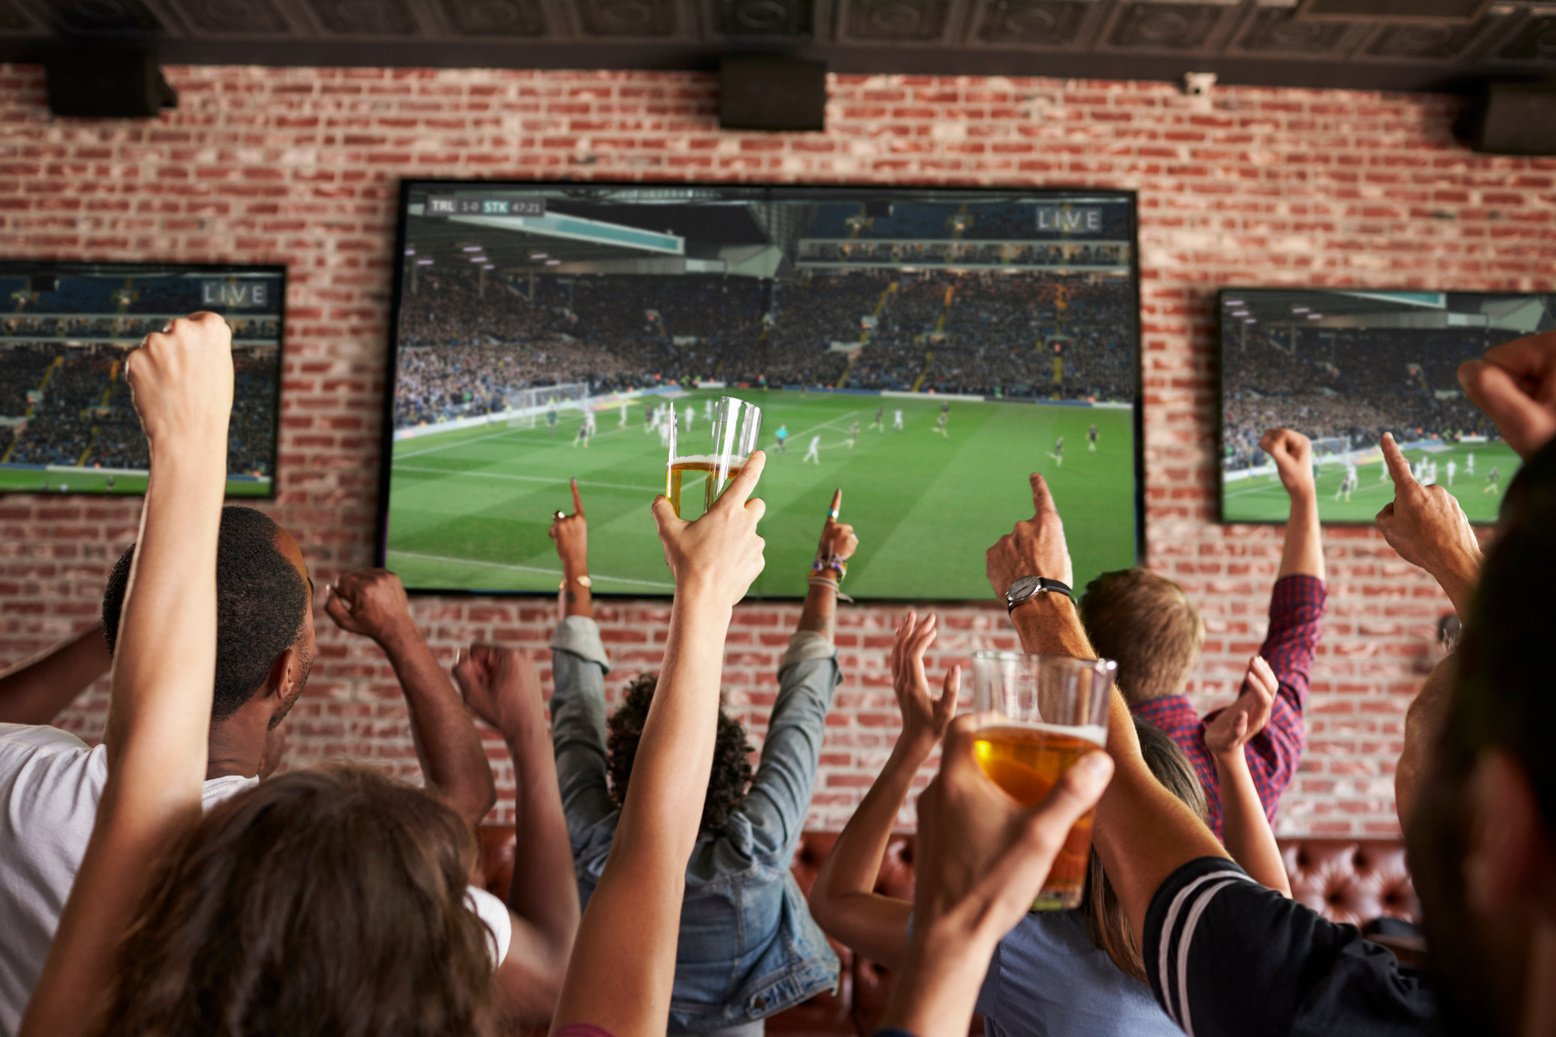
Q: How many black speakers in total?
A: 3